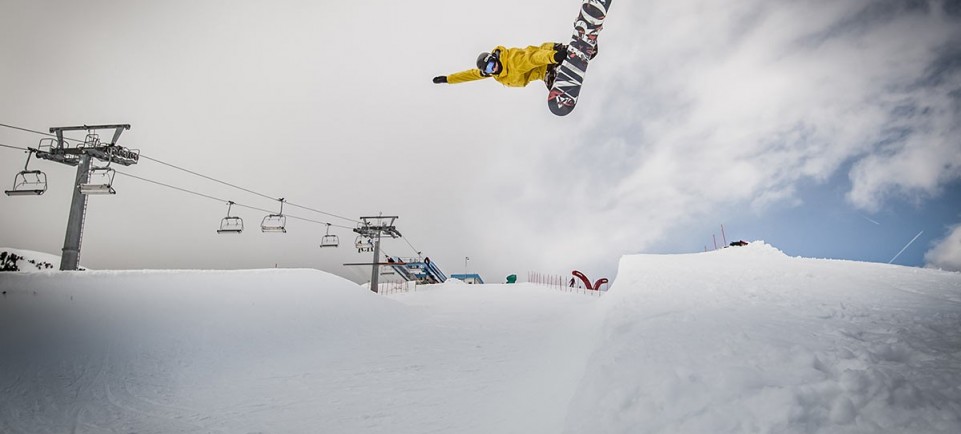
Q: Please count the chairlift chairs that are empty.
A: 5